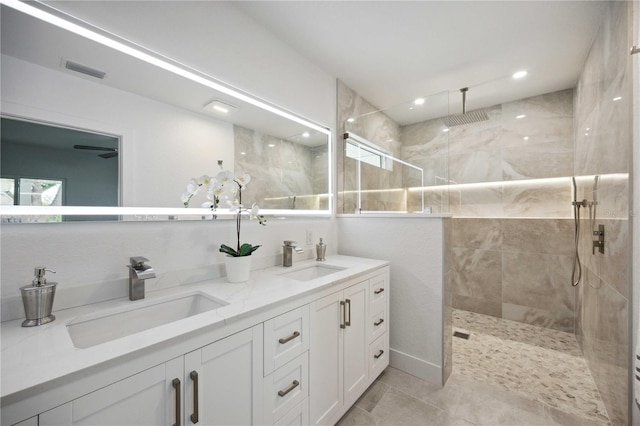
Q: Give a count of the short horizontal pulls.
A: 5